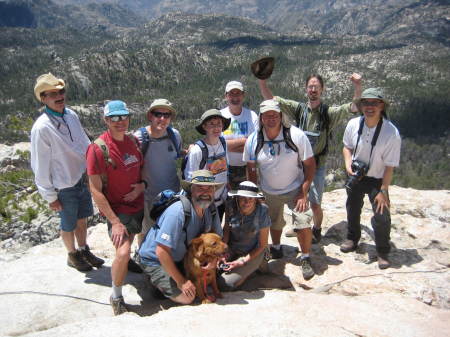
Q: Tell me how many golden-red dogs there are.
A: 1